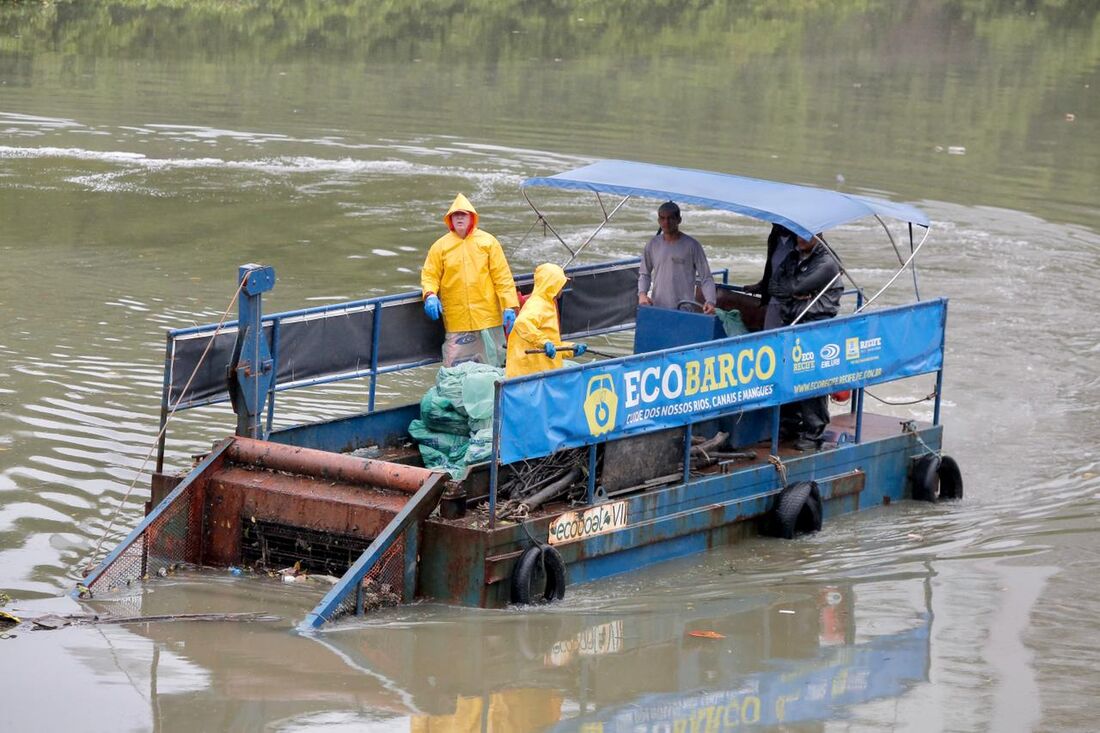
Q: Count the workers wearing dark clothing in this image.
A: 2